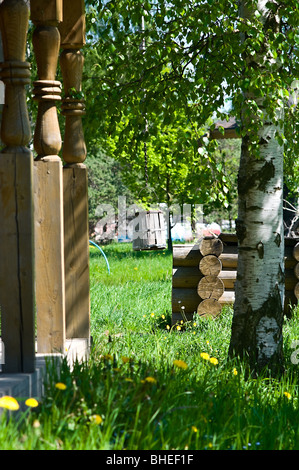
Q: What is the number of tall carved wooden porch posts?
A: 3